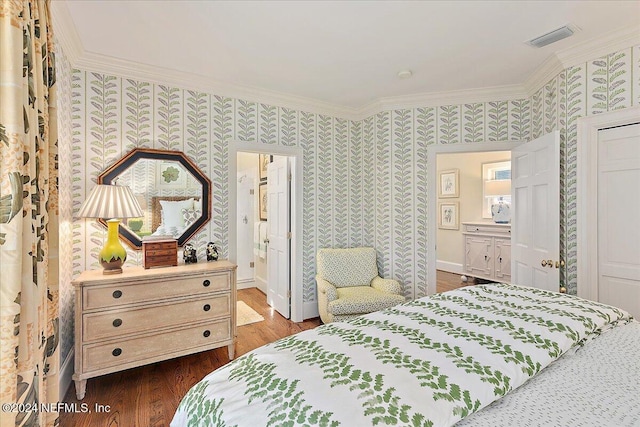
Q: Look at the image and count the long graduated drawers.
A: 3